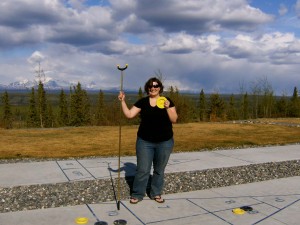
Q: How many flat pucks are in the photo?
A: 6